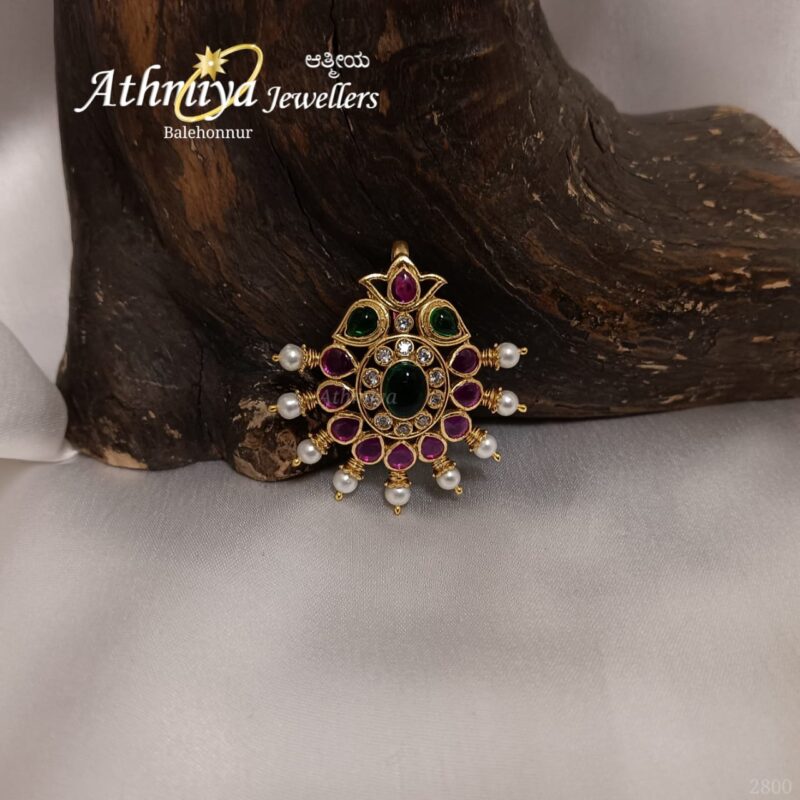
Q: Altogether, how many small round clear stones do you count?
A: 11